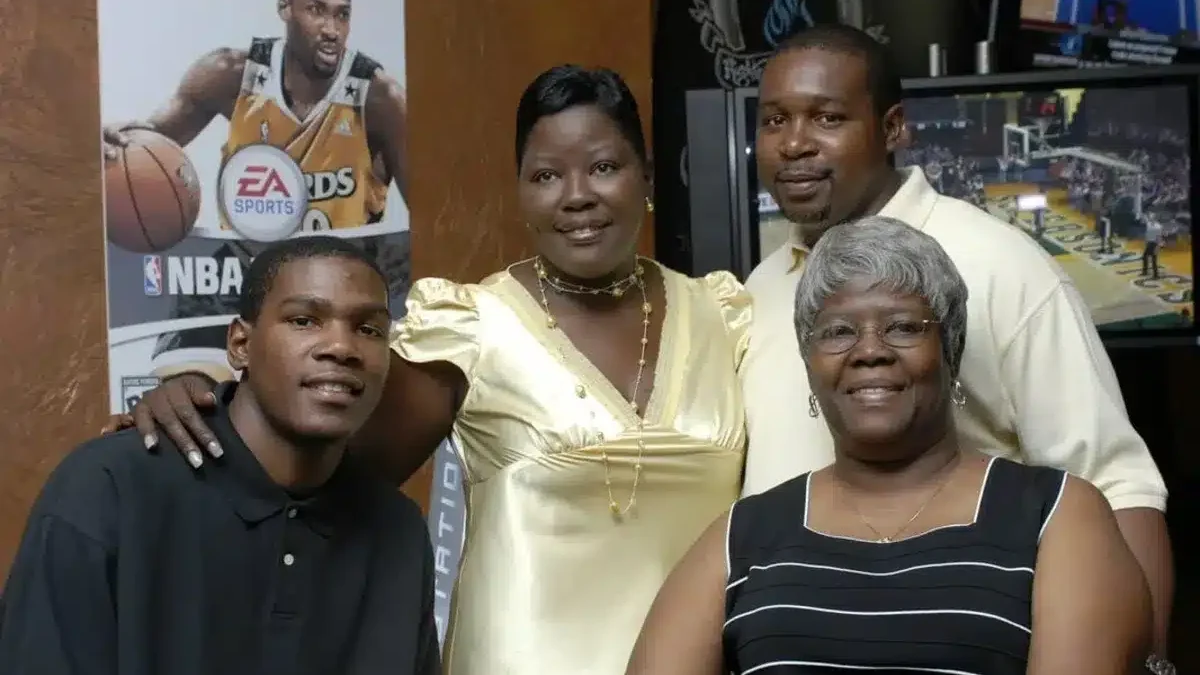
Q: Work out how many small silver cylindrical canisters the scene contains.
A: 2